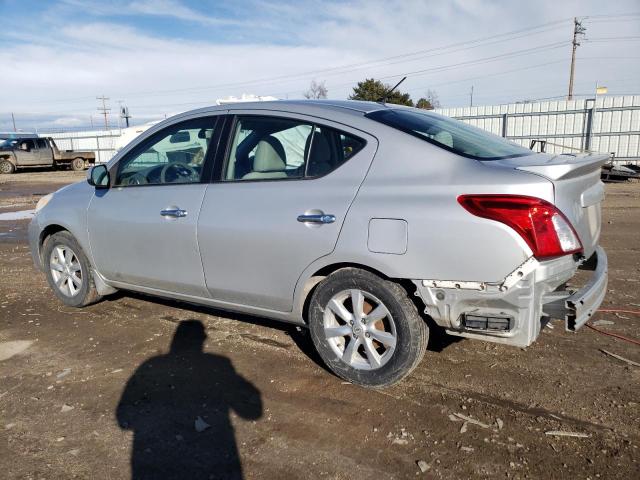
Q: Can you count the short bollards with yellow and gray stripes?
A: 0